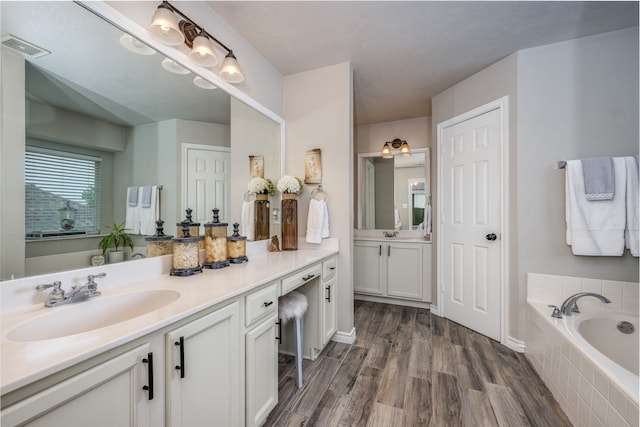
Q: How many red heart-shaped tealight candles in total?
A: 0